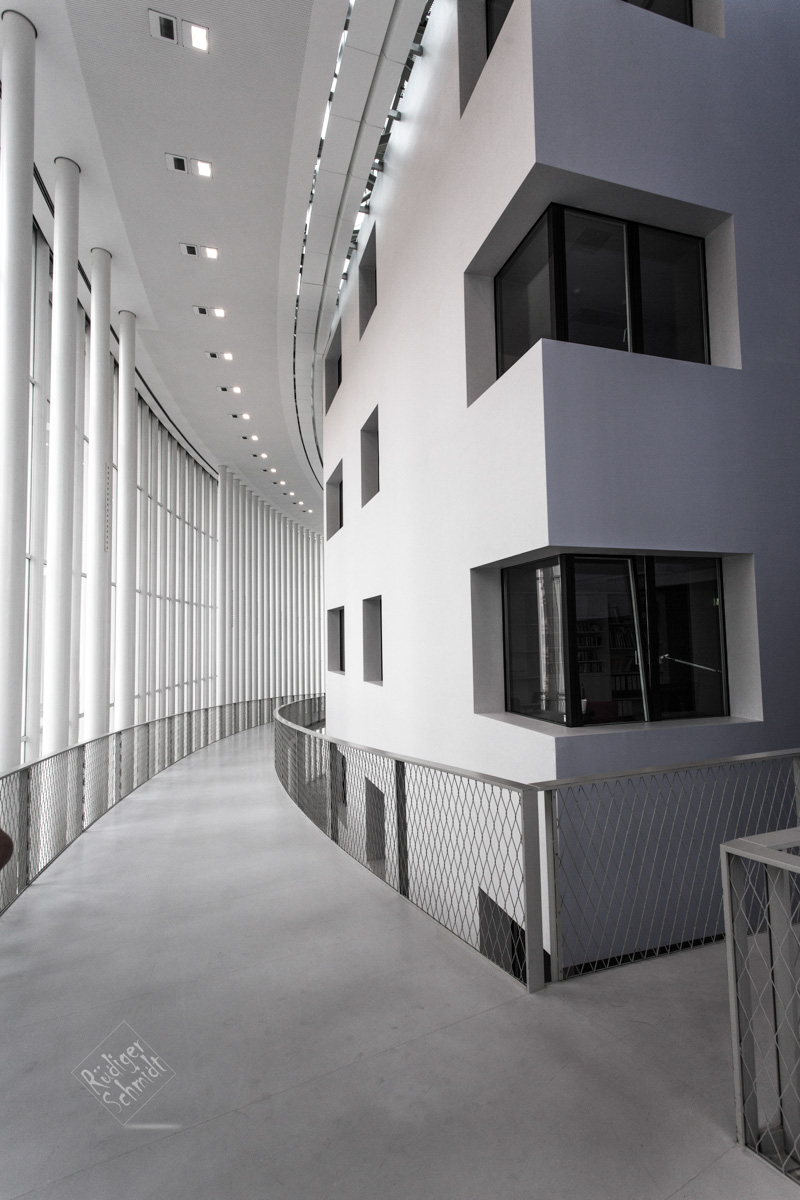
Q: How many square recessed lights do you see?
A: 14